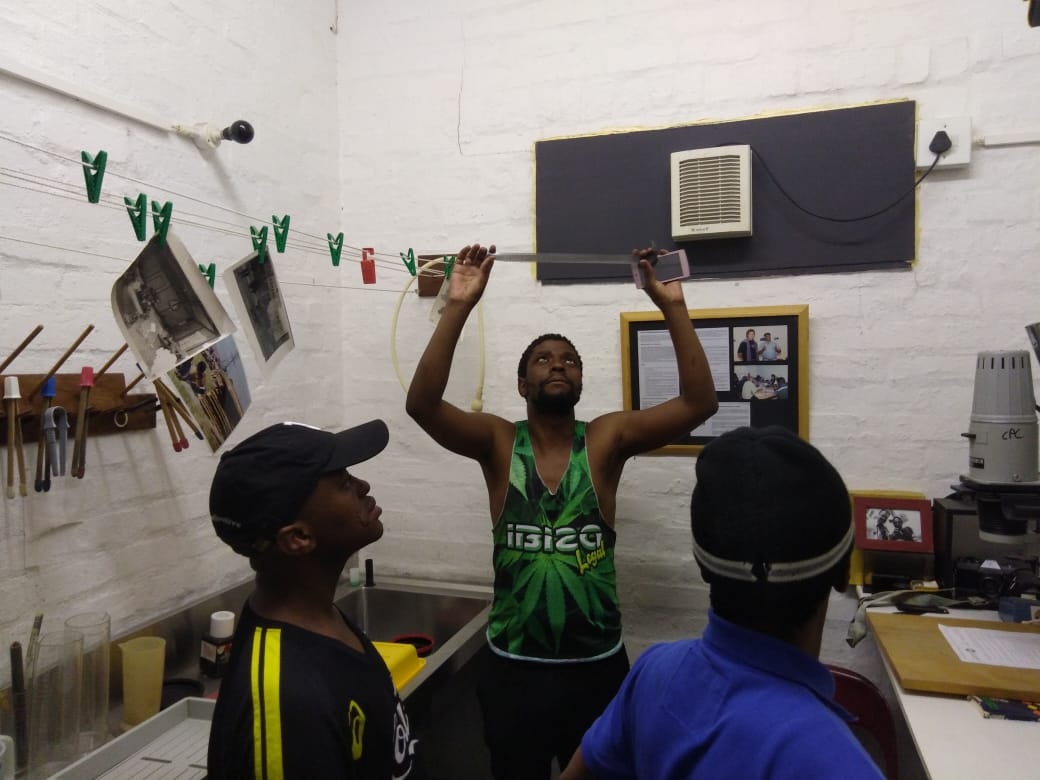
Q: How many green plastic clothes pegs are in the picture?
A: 9